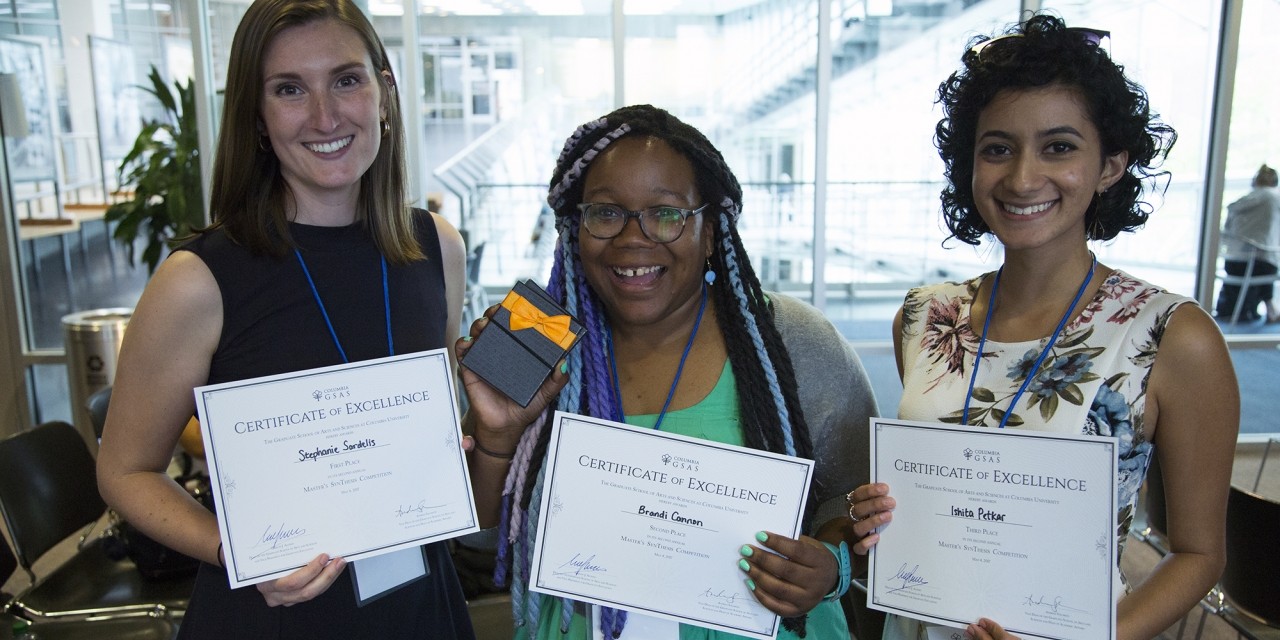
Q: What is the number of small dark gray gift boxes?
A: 1